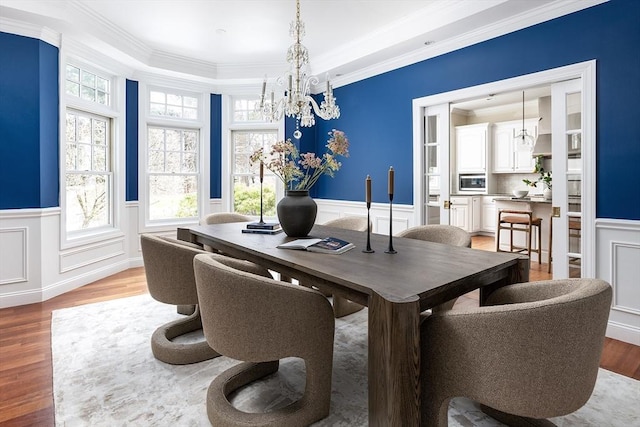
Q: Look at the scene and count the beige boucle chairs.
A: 6